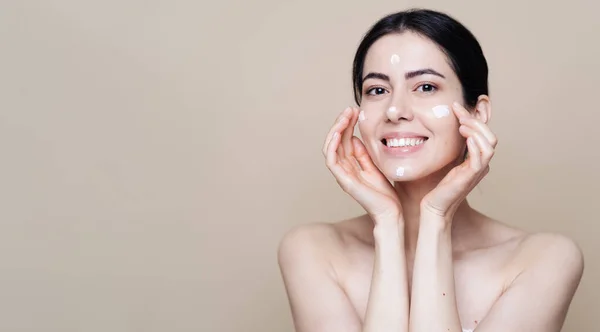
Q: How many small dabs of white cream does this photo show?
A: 5